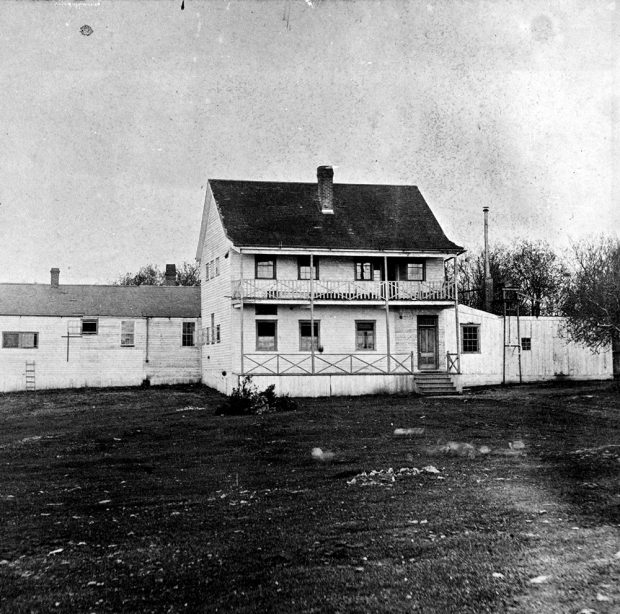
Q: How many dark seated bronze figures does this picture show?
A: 0